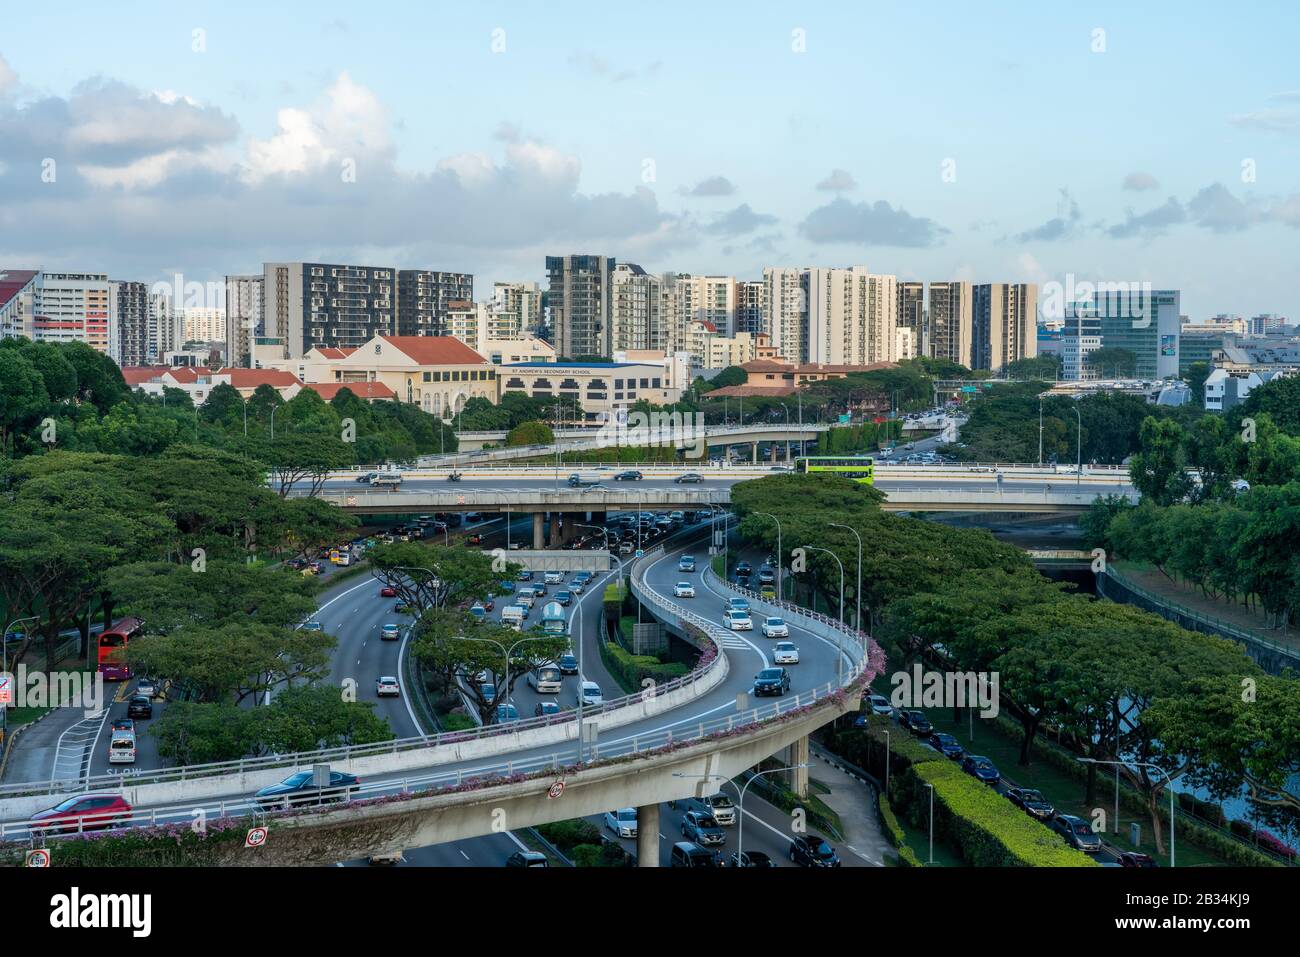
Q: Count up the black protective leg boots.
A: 0